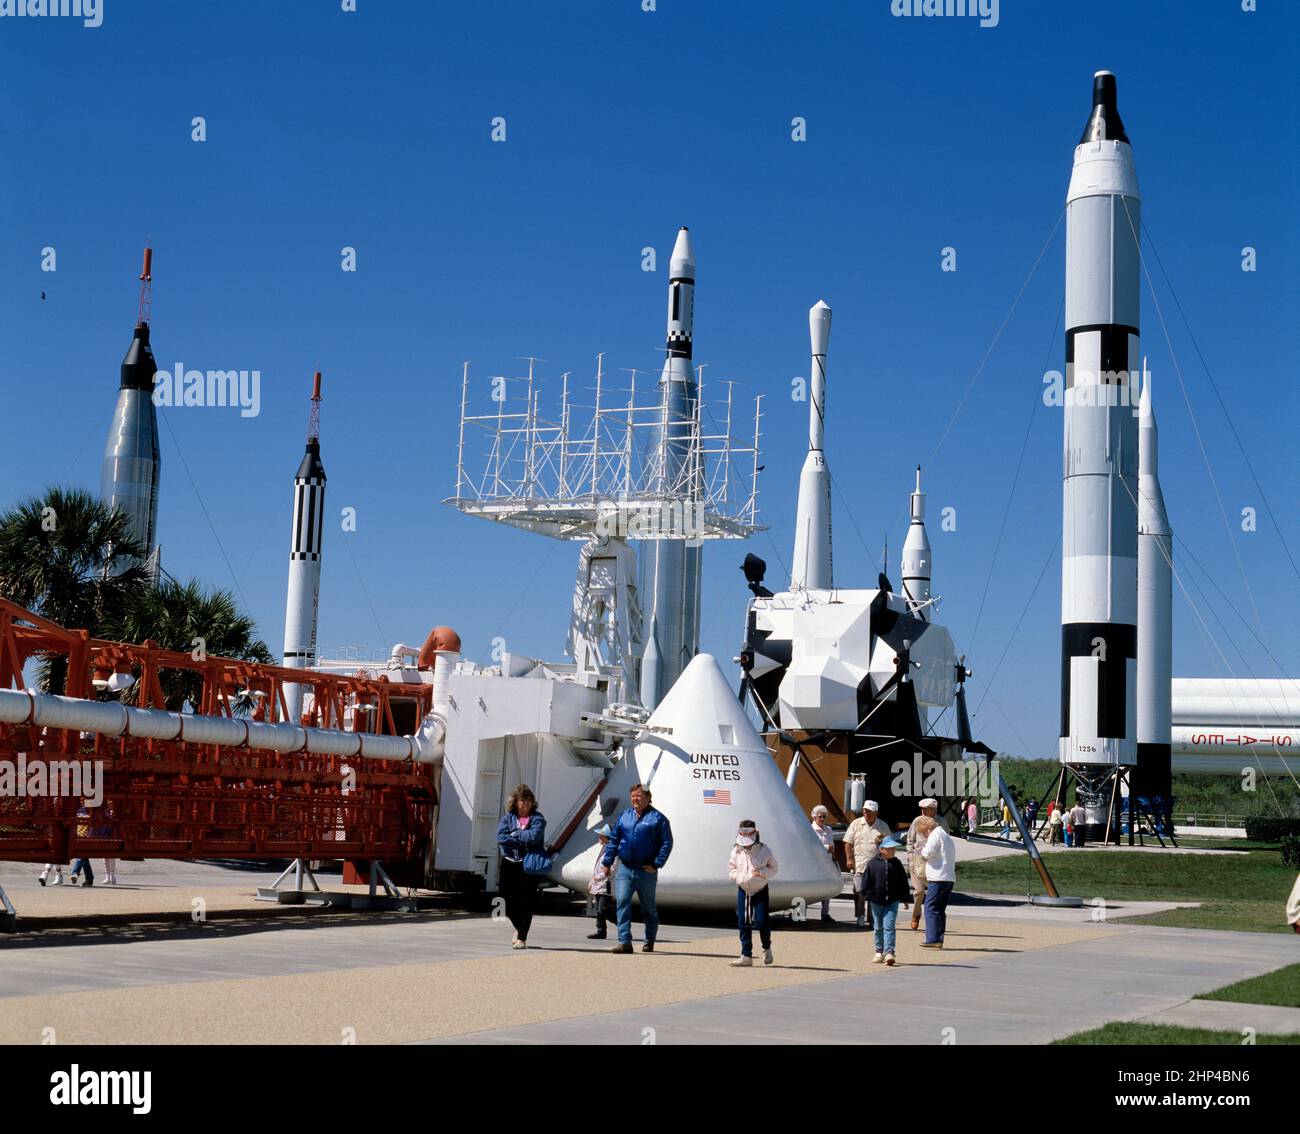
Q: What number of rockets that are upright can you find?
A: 7